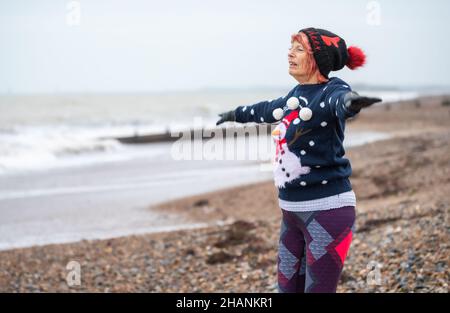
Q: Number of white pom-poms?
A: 3